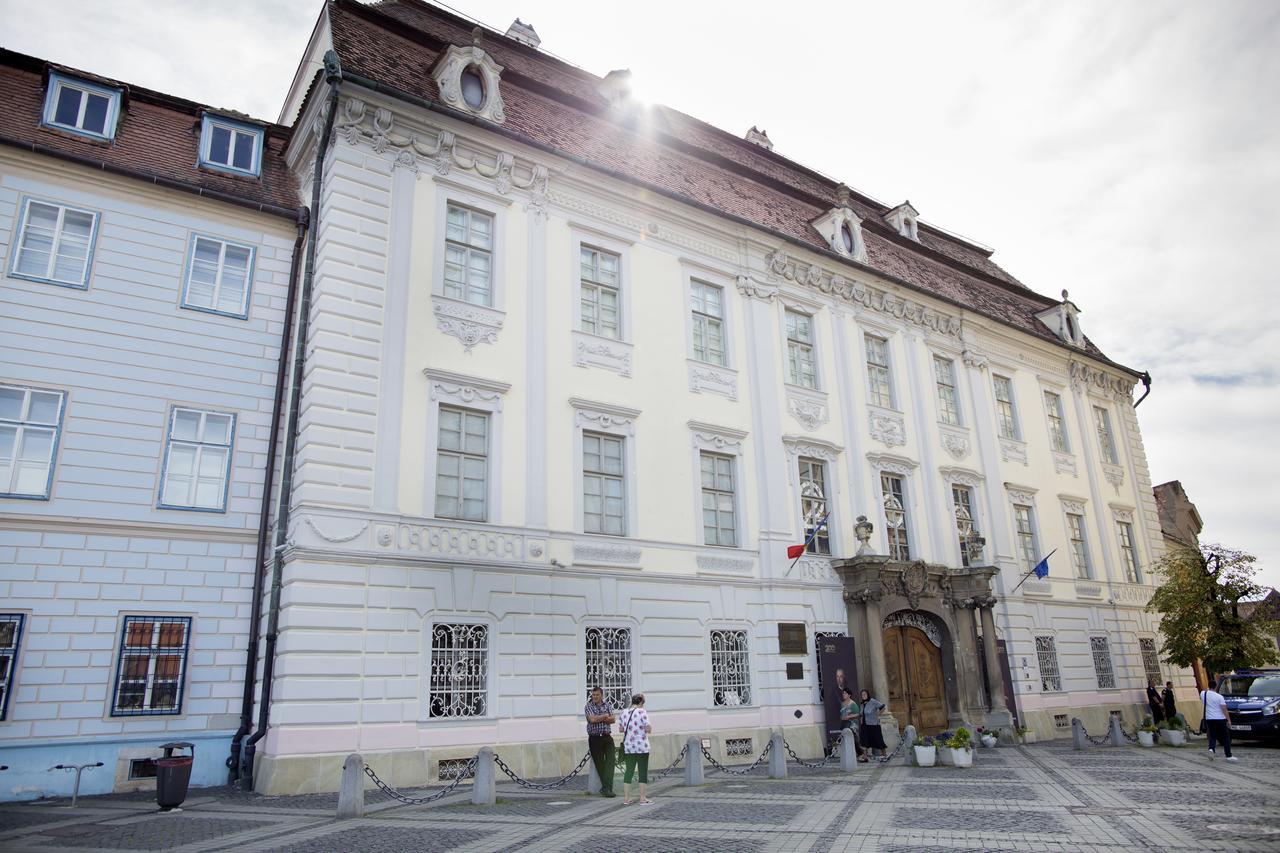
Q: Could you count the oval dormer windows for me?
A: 3